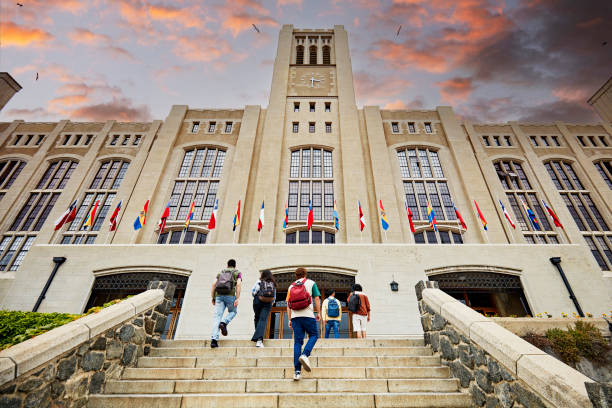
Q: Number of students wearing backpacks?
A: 5